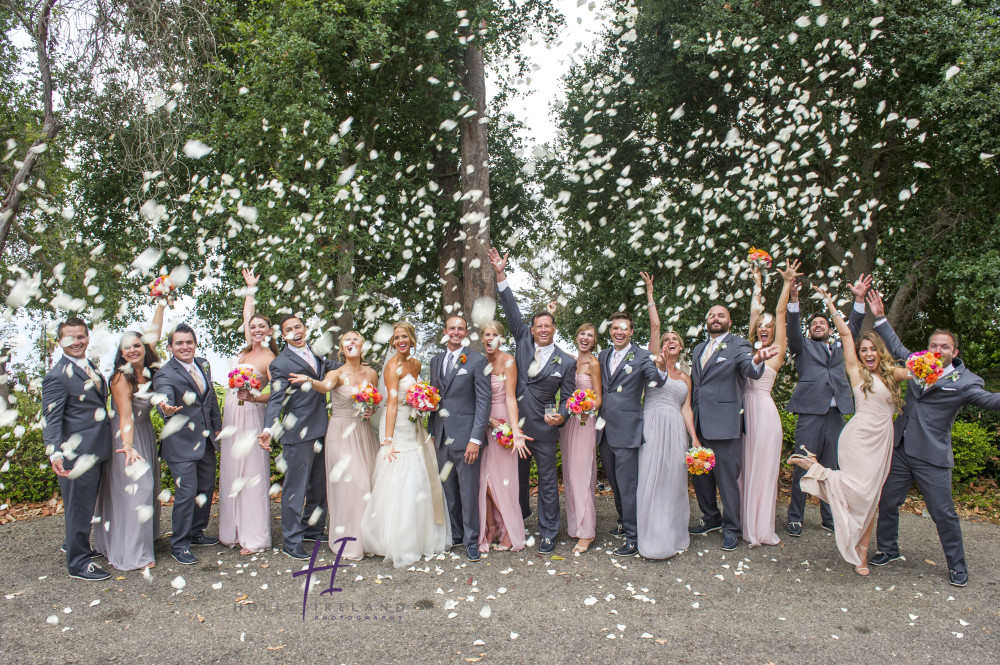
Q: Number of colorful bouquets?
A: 9